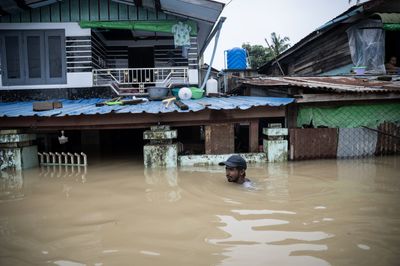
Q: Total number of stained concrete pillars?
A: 3